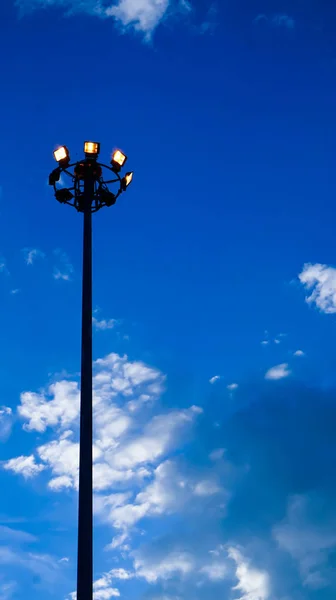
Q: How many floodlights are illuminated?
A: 4